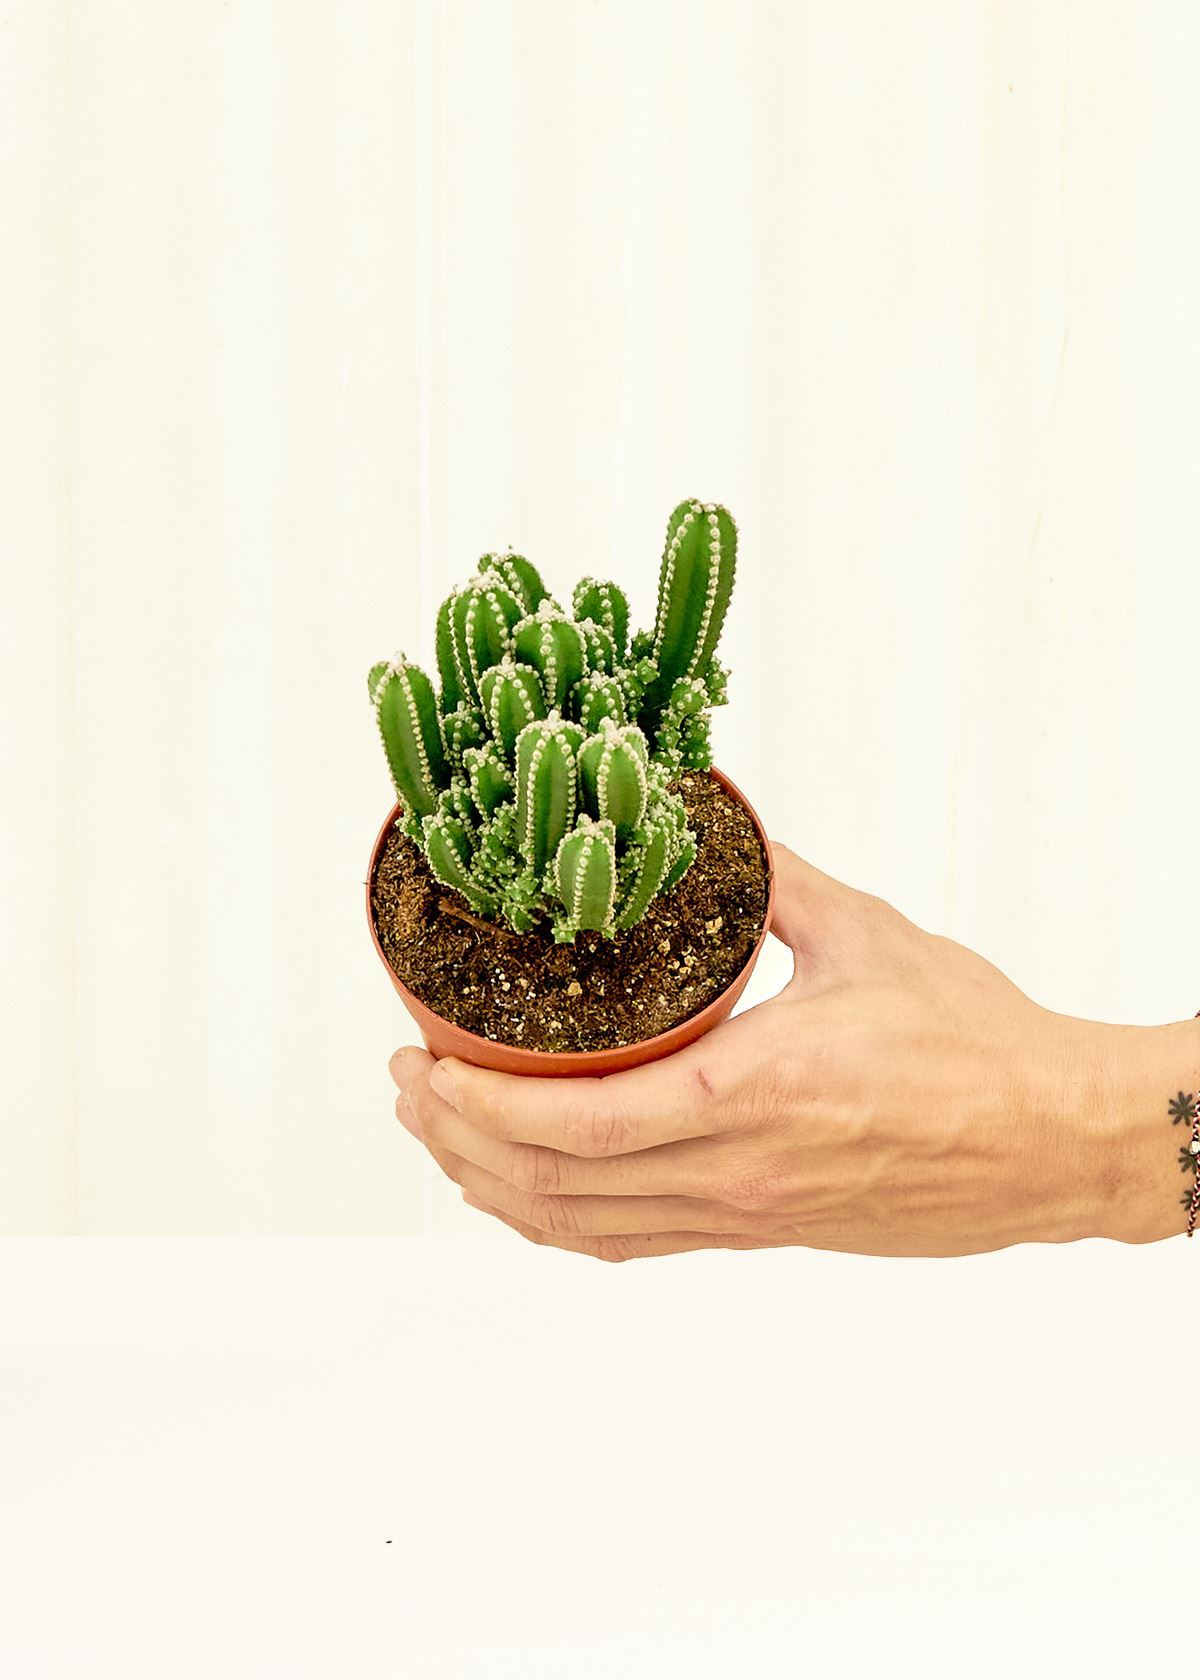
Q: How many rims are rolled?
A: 1